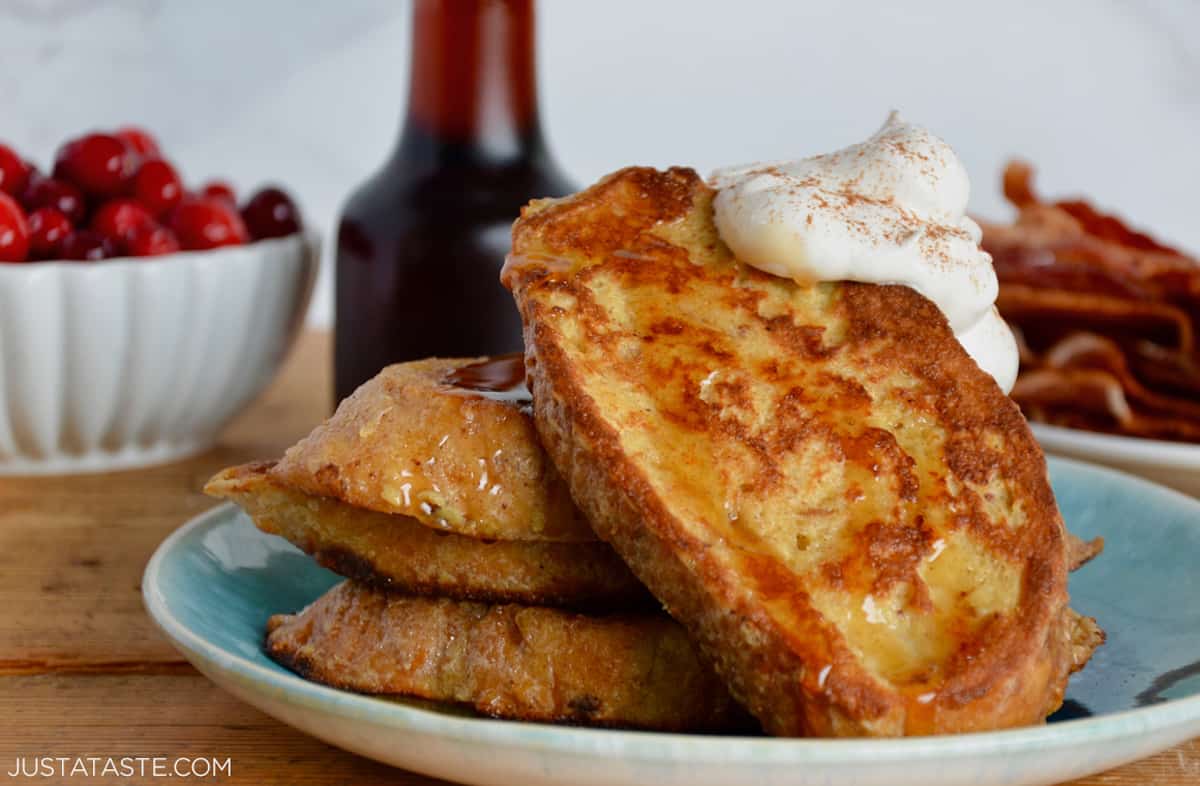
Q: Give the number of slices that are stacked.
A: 3